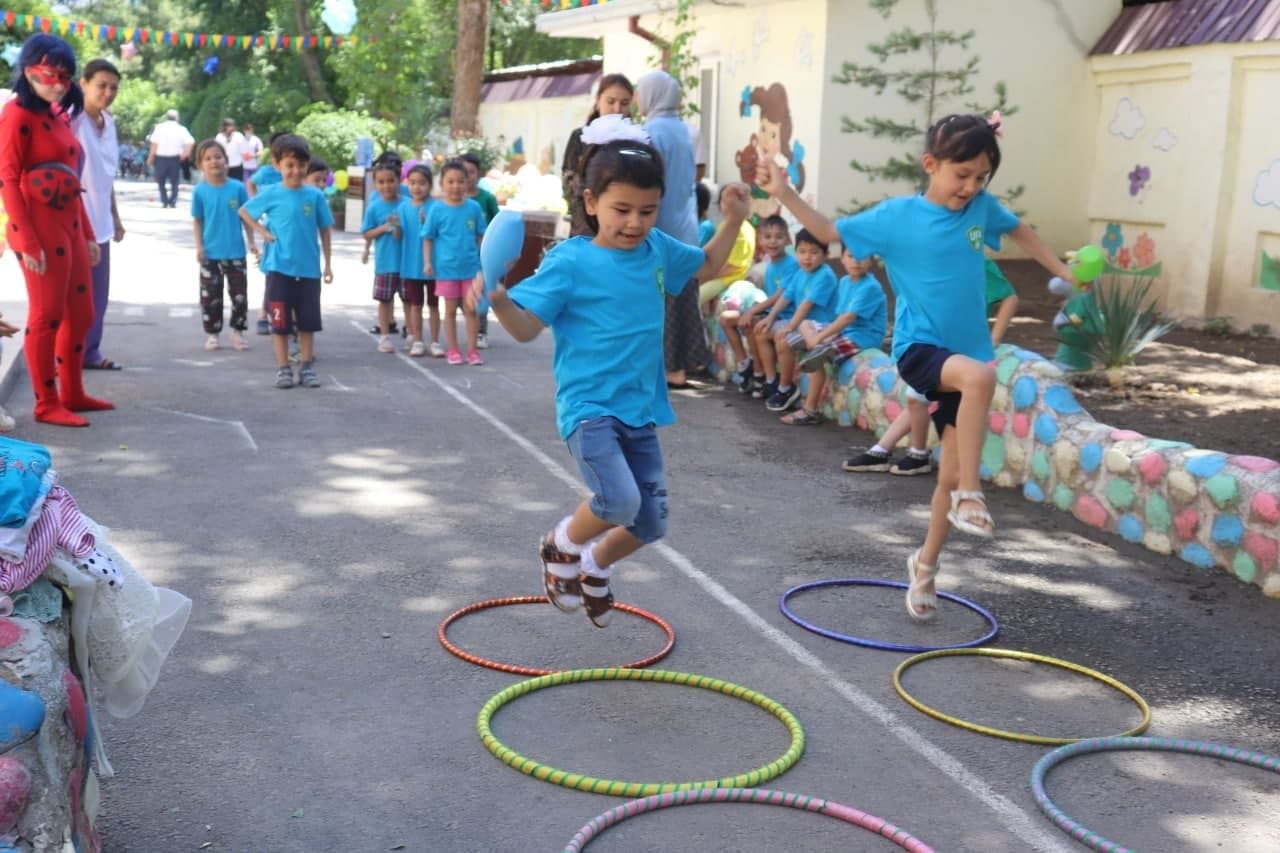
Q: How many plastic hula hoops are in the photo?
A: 6